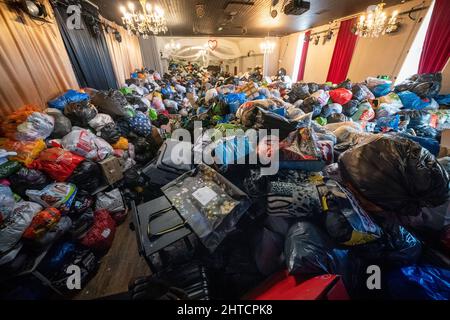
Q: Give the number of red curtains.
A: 3